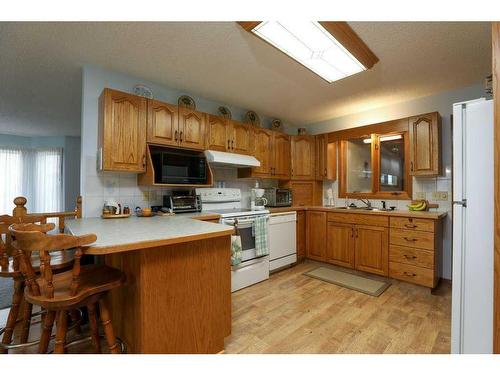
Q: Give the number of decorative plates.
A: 5